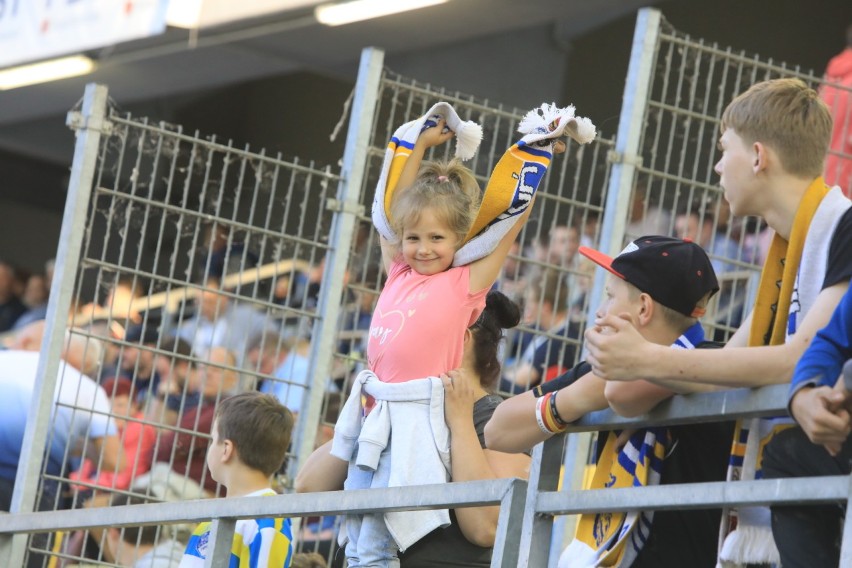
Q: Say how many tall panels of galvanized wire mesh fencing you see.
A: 3